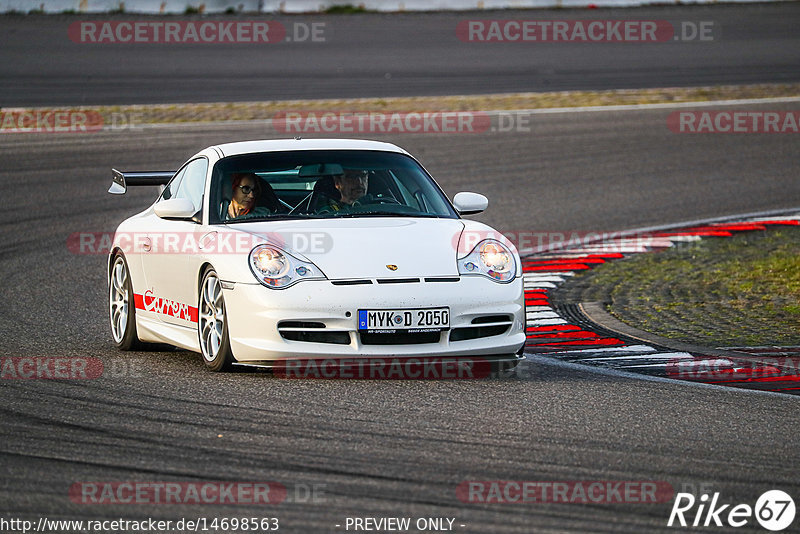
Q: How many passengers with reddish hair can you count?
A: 1